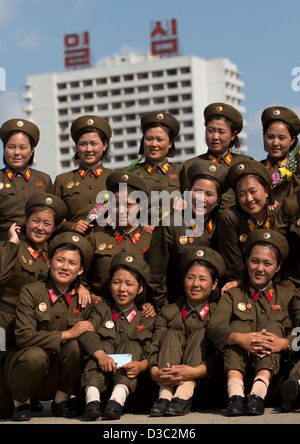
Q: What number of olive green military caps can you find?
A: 13